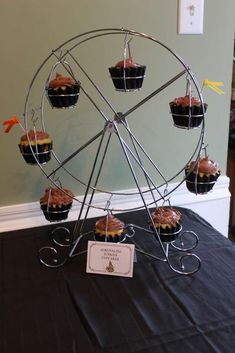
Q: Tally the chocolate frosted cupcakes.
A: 8